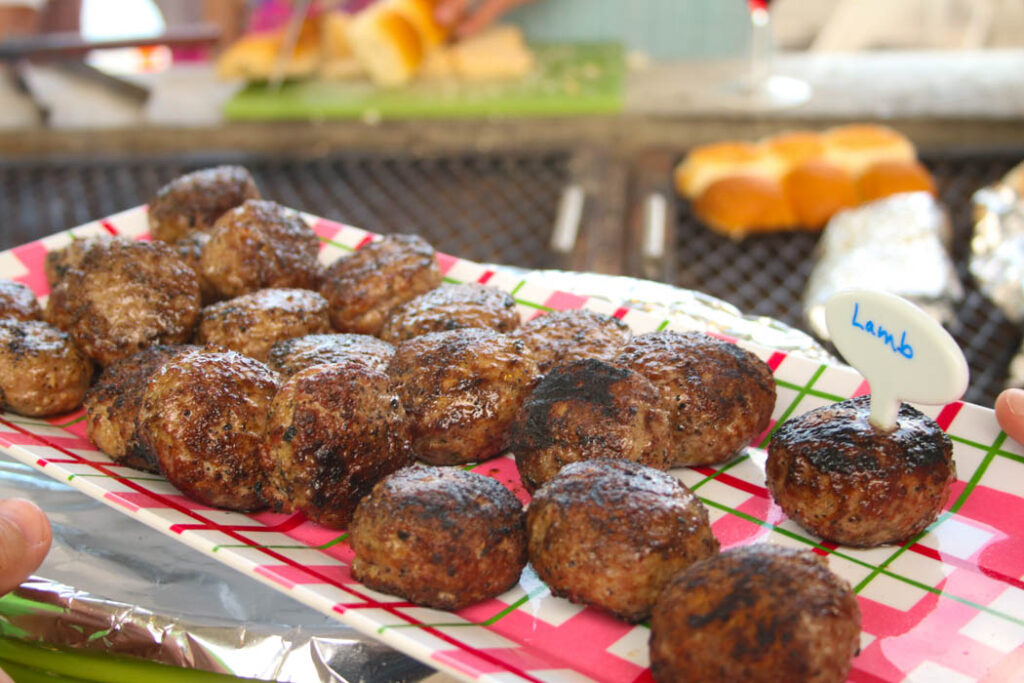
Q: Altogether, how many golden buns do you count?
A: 6